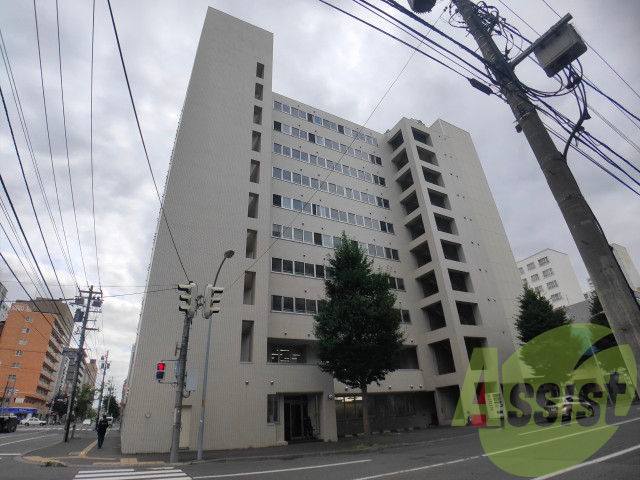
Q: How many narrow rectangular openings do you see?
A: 9